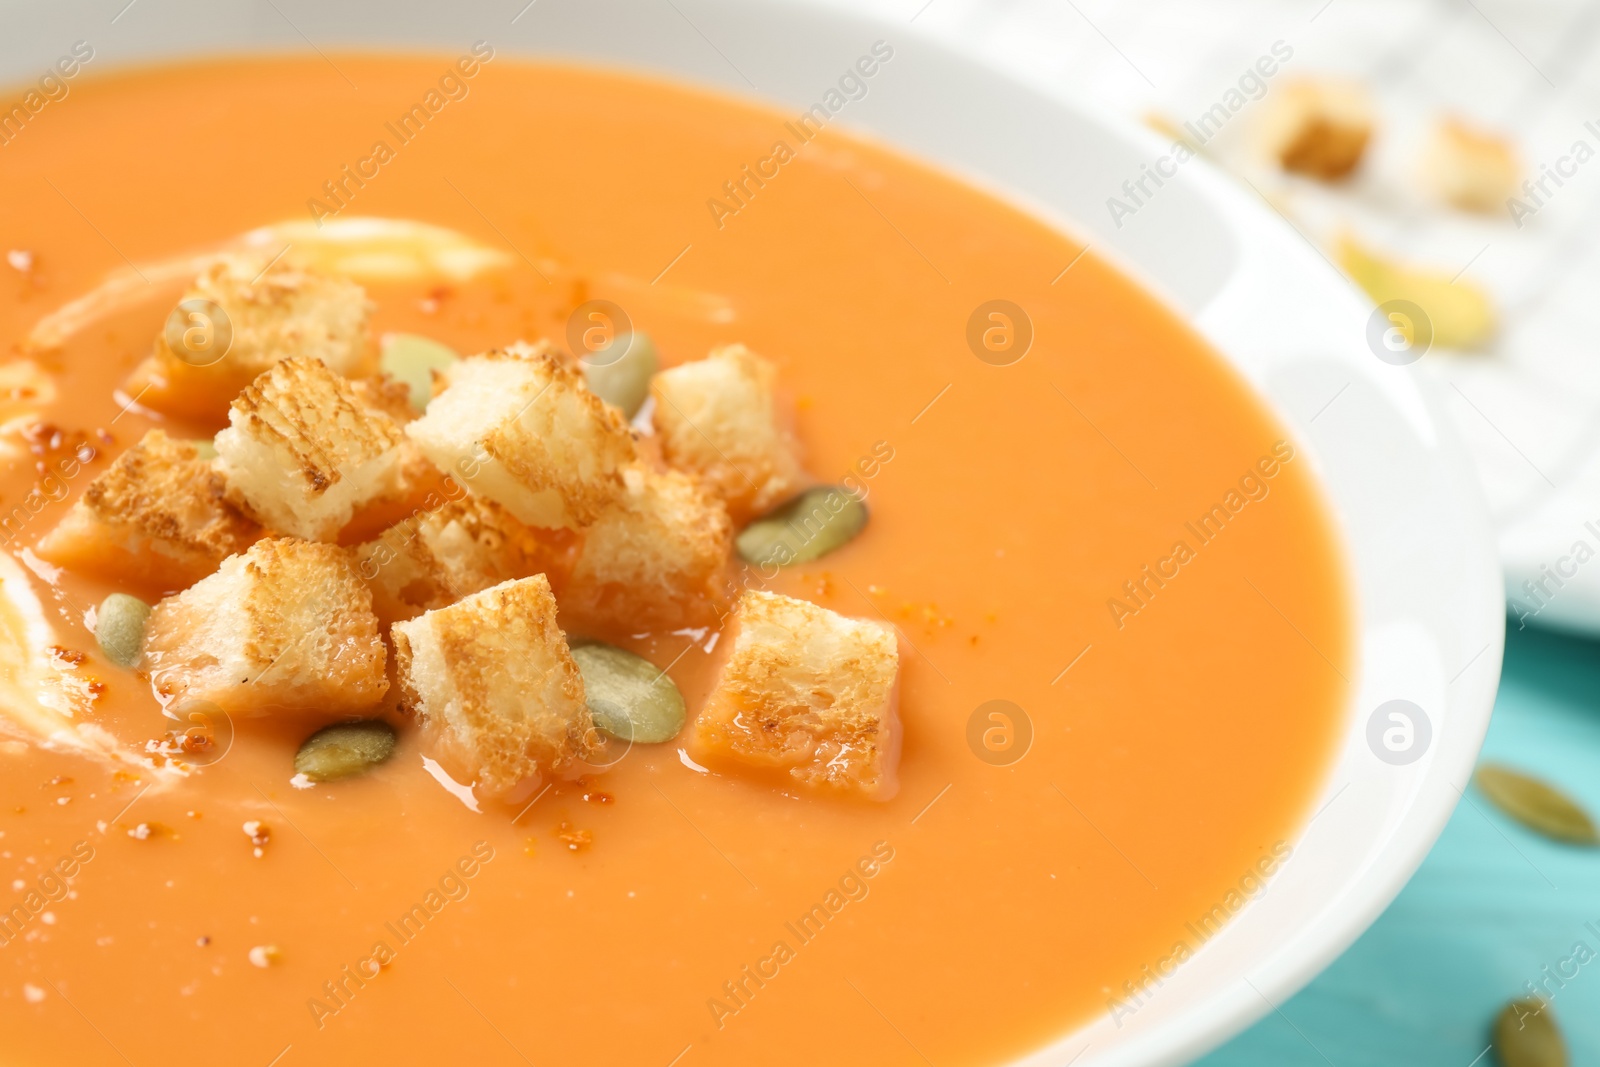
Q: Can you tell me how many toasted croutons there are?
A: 12